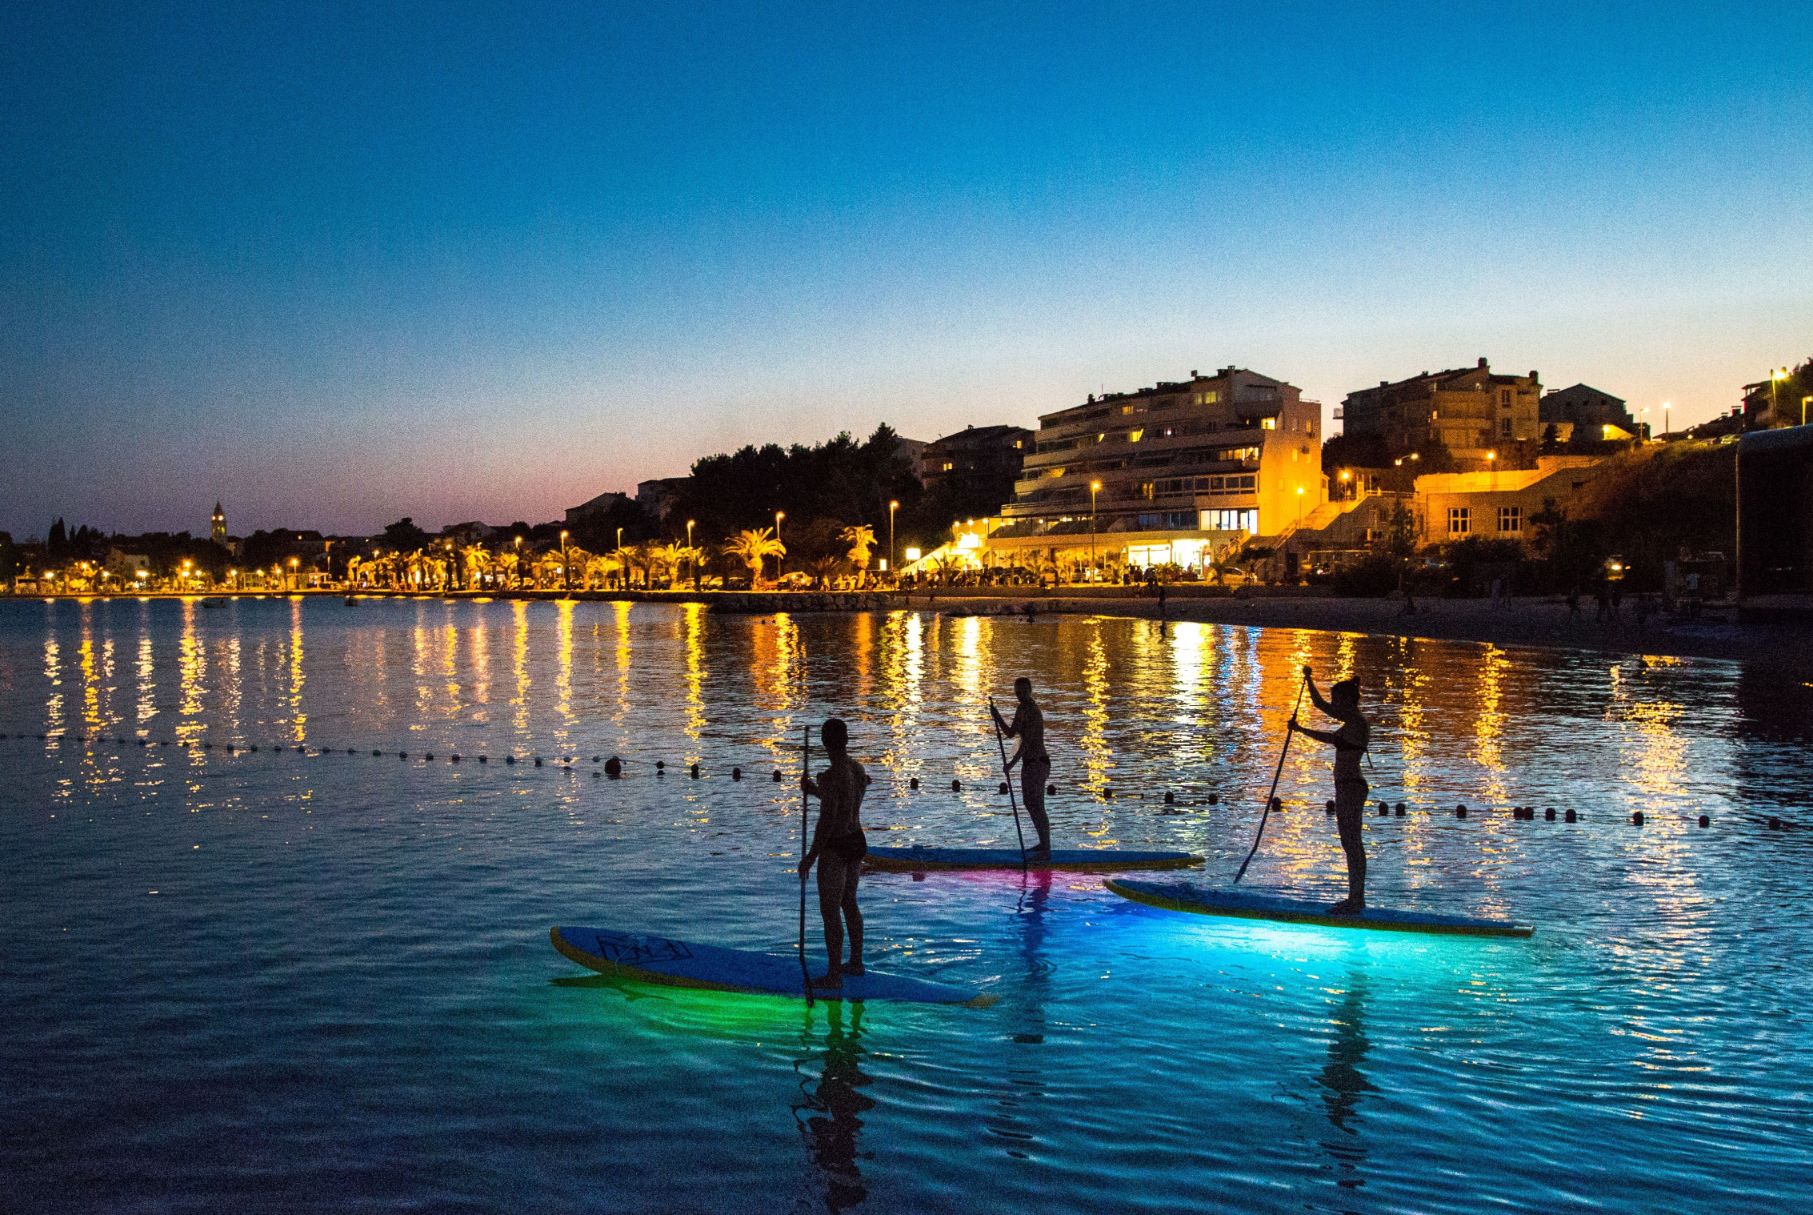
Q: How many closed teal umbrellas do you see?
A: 0